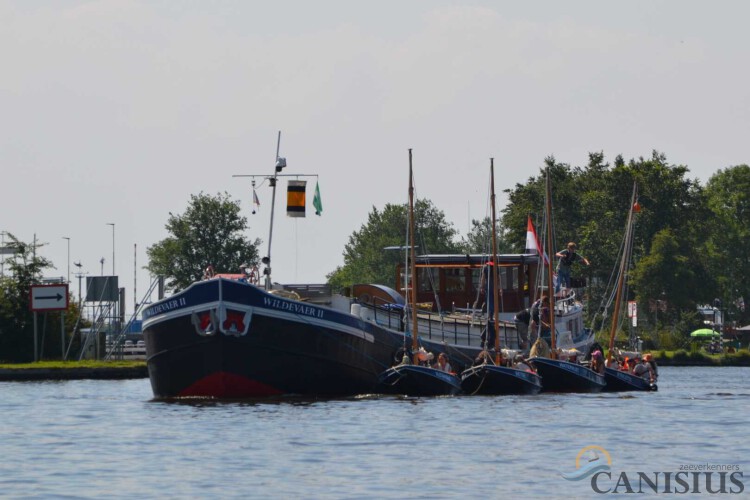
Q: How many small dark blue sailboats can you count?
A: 4